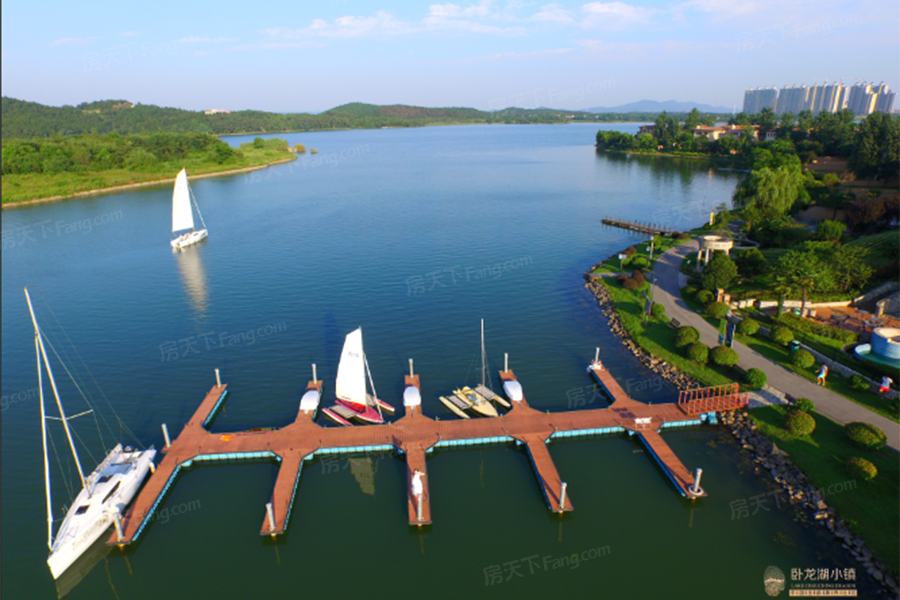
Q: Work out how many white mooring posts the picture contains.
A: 11